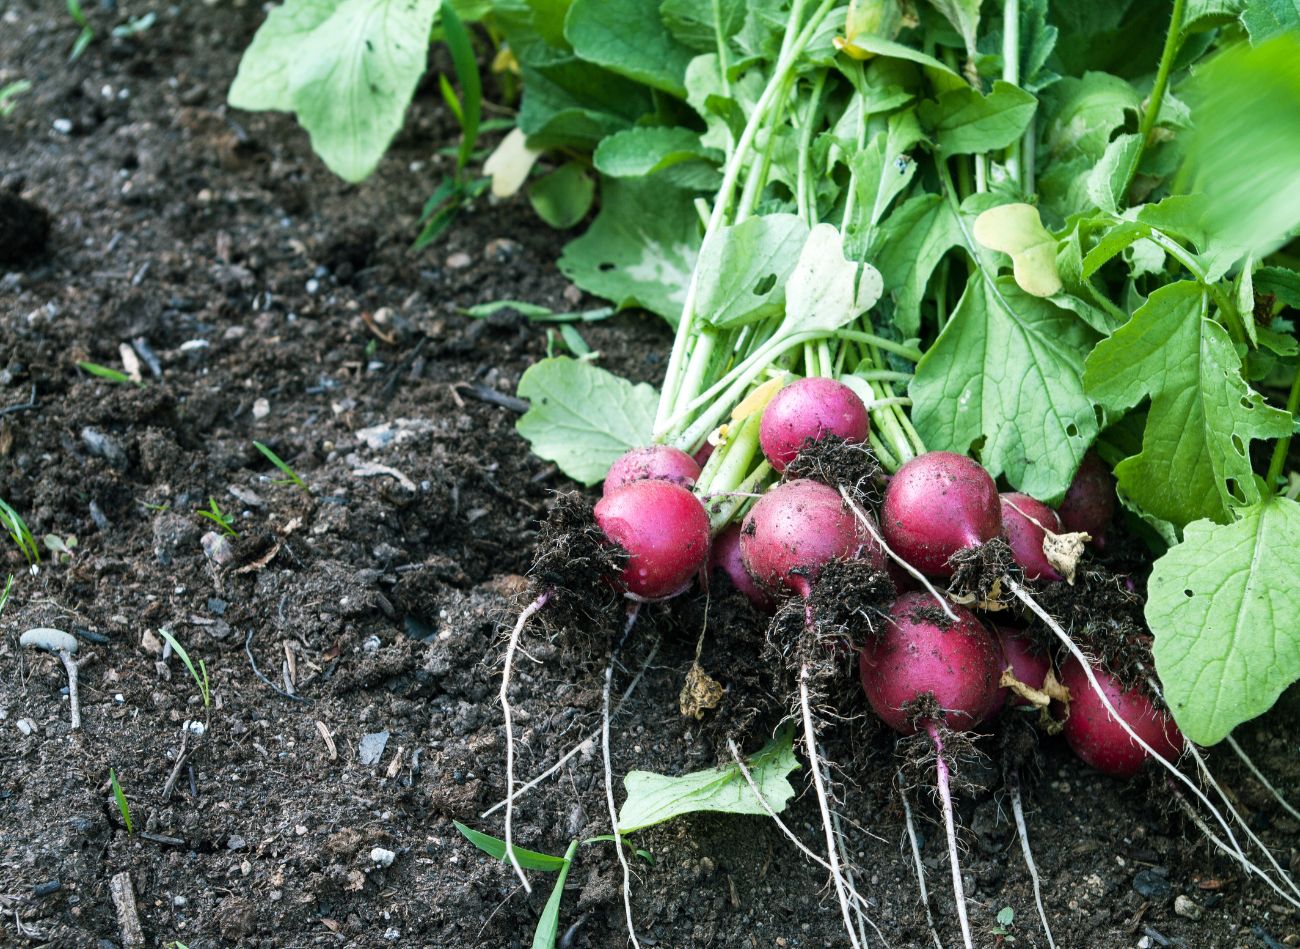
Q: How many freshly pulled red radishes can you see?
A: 11